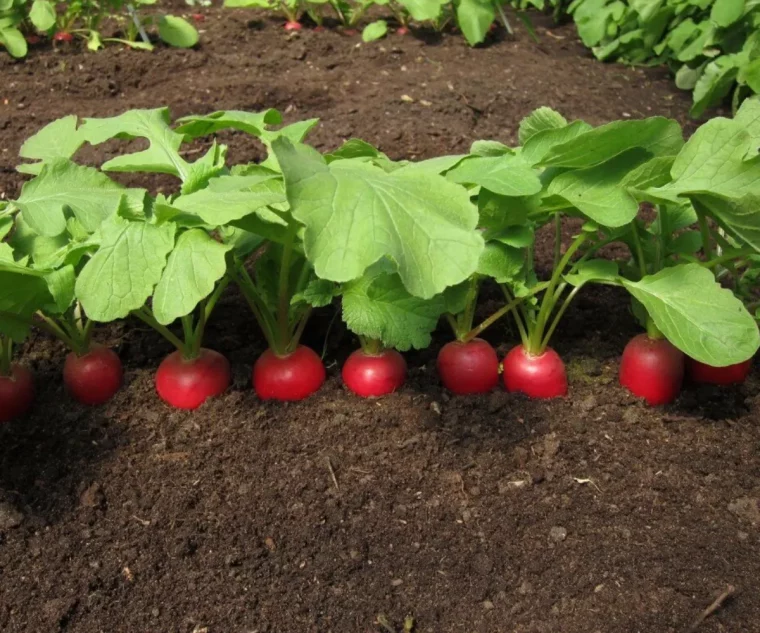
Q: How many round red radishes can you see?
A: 9